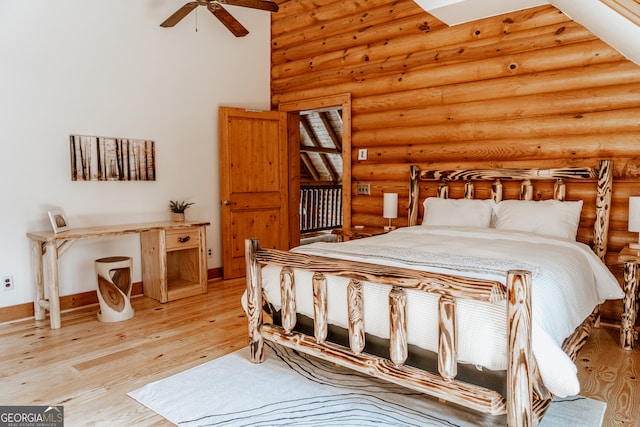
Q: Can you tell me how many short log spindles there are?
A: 10